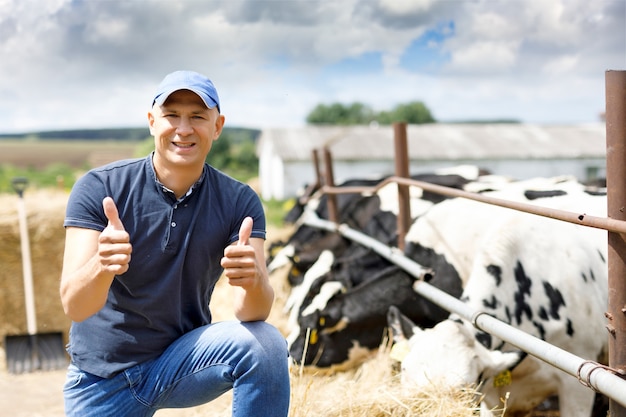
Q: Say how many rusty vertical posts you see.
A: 4